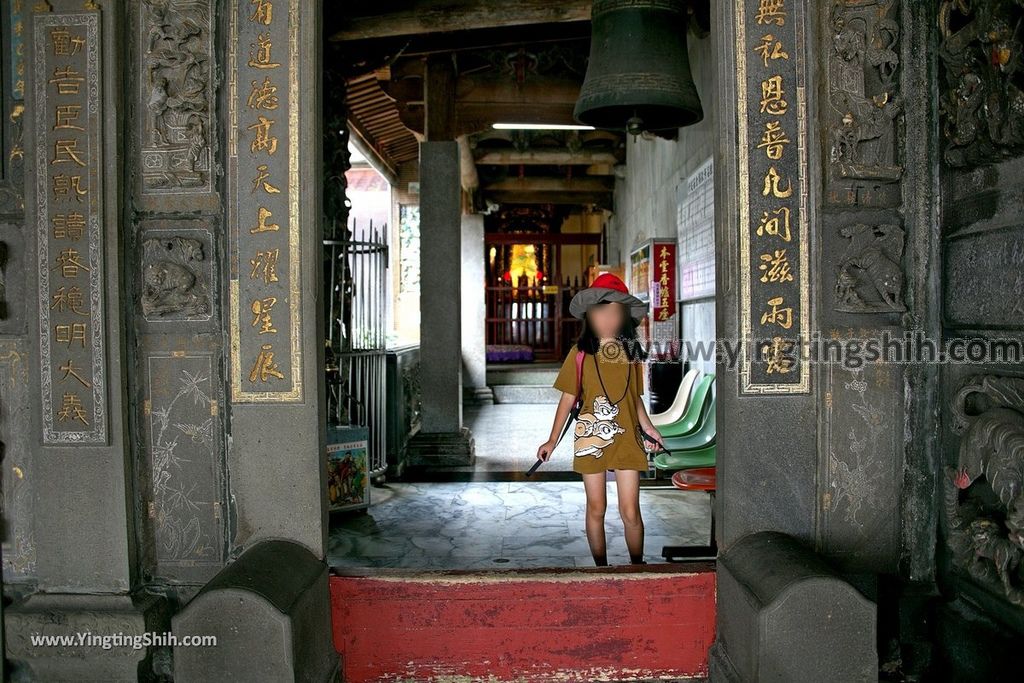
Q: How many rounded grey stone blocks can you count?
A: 2